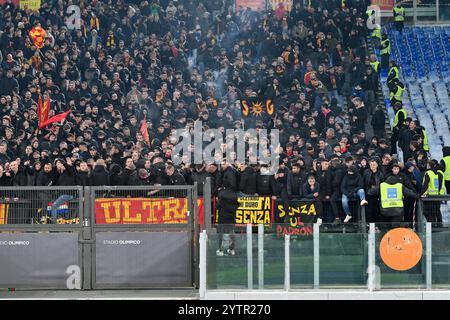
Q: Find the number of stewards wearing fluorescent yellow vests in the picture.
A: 12